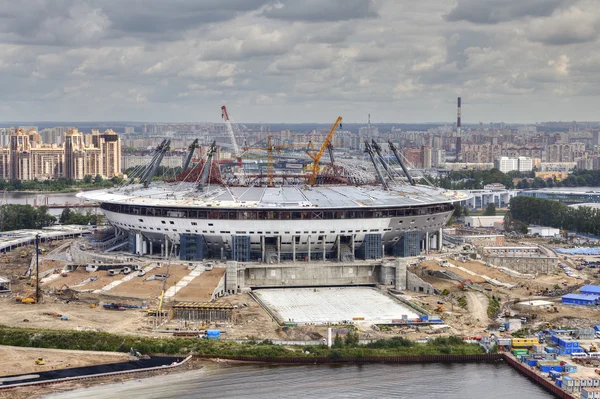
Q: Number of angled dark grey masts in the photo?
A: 8